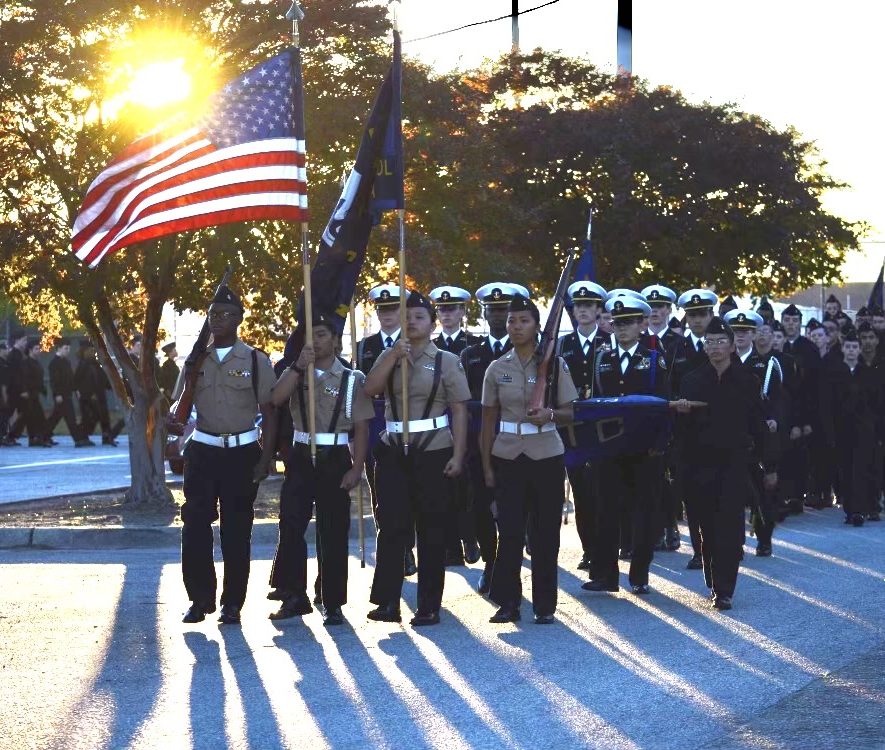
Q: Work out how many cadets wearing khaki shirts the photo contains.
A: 4